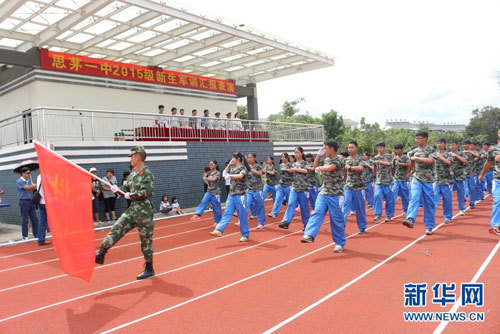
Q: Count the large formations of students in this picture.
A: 1